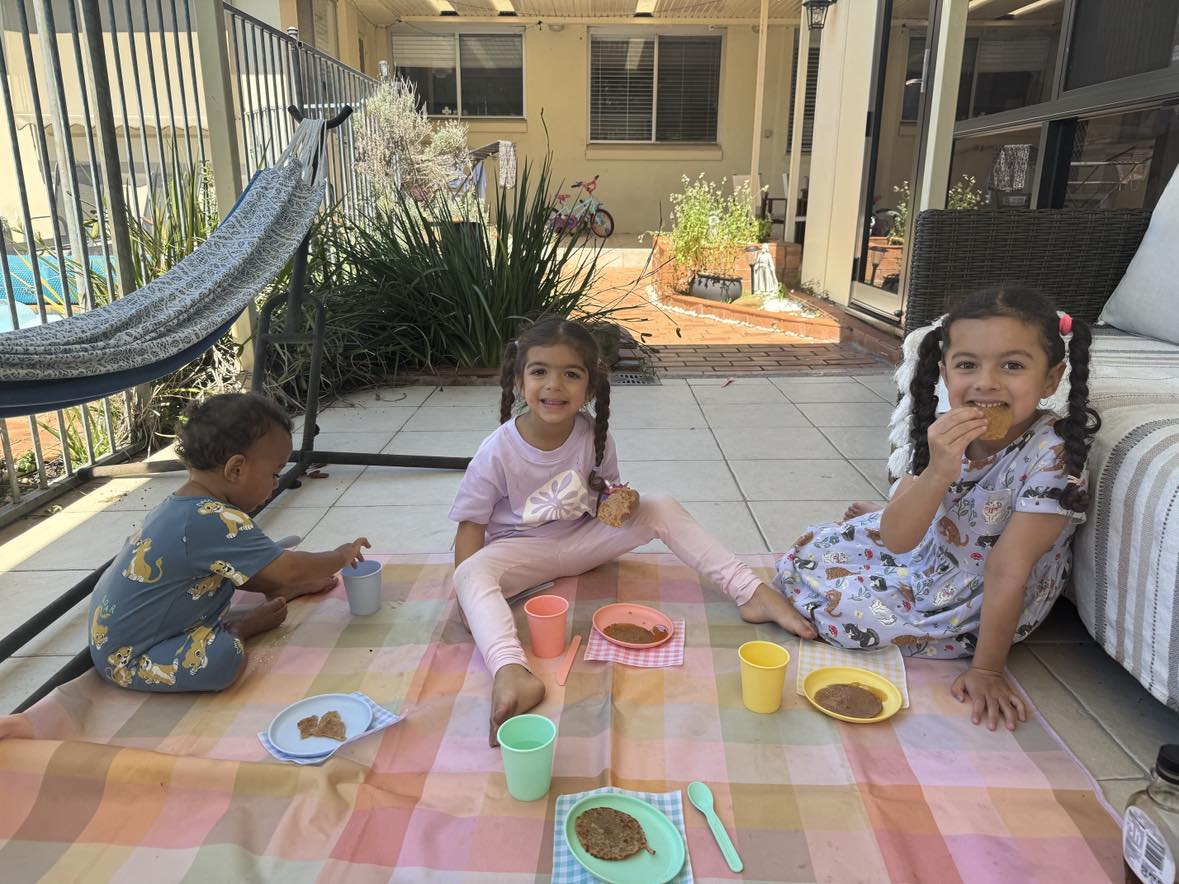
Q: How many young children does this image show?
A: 3